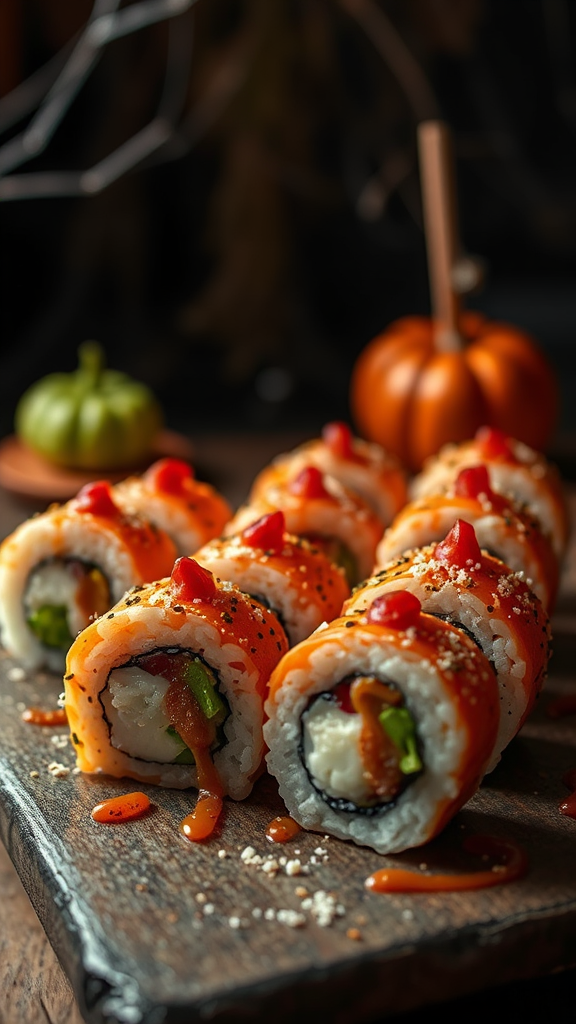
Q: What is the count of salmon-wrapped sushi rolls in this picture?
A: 10